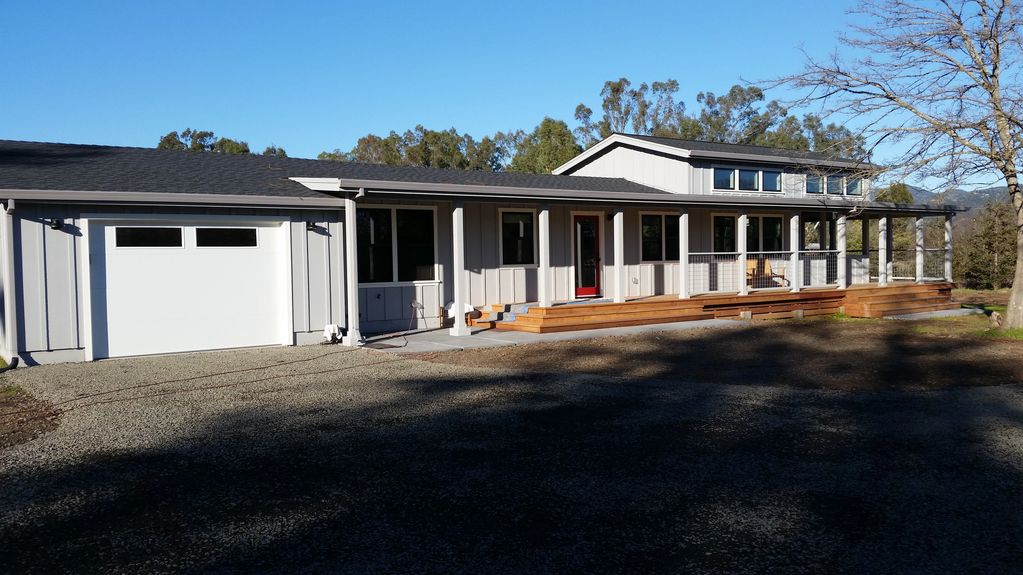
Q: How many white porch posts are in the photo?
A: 11